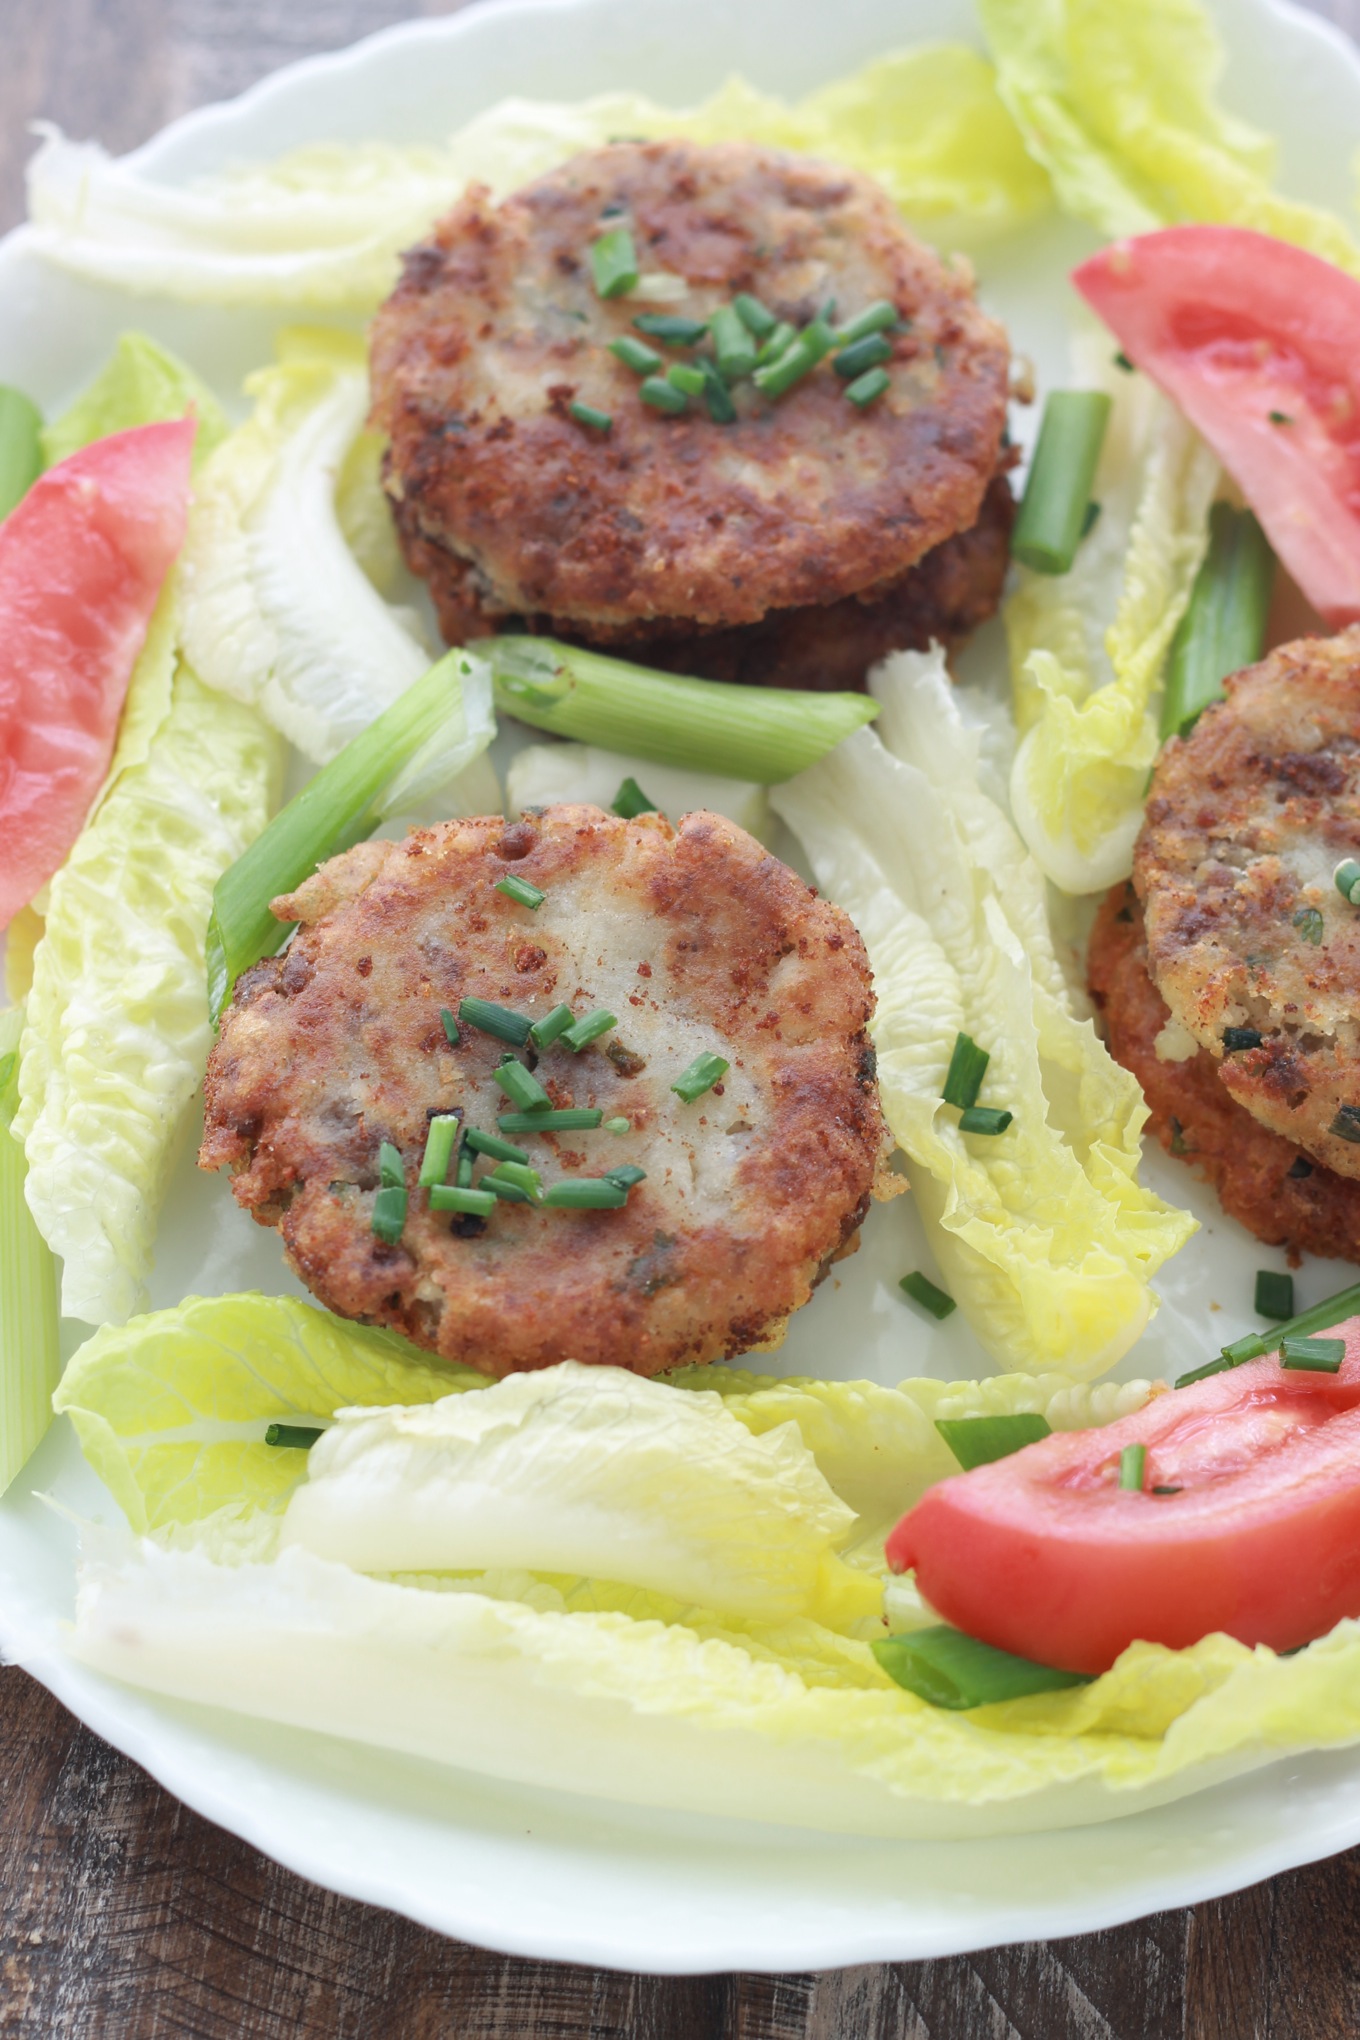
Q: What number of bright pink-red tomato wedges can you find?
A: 3